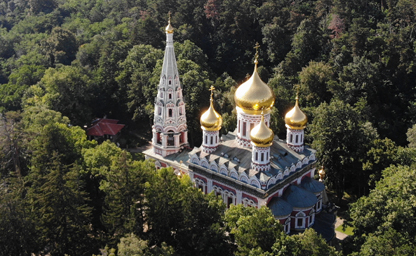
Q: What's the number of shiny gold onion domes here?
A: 5